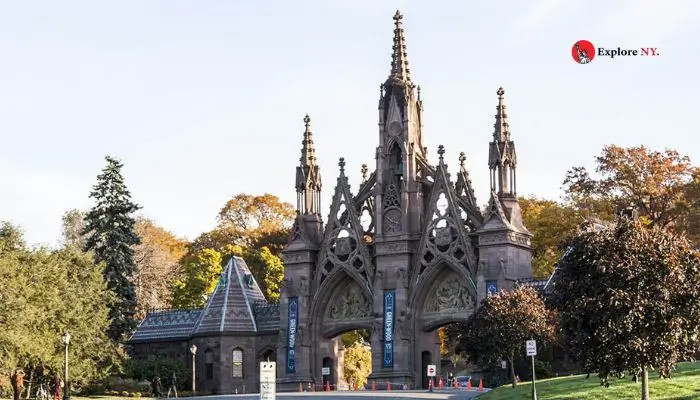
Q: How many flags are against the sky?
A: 0